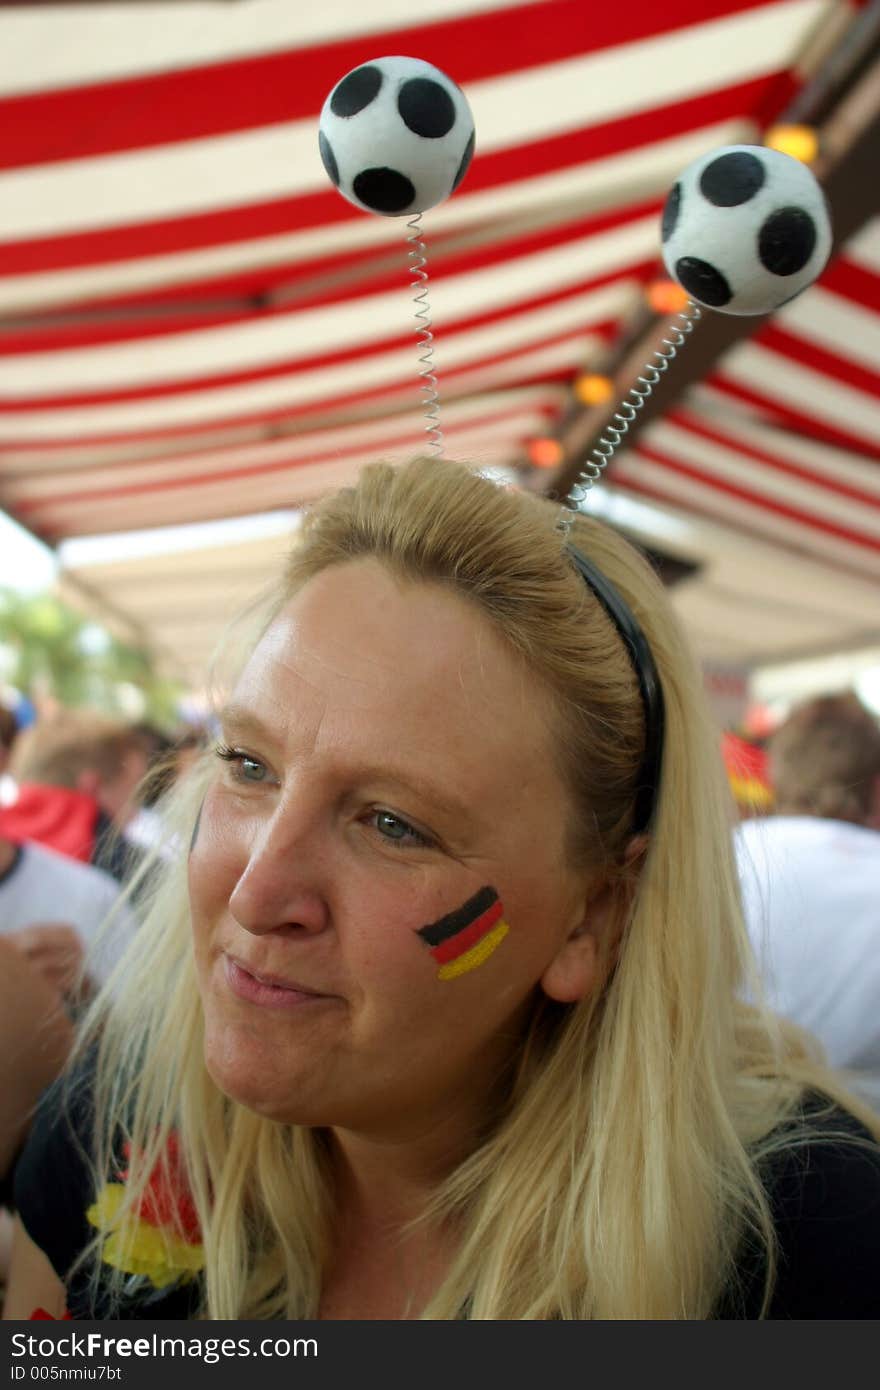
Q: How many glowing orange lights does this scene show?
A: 4